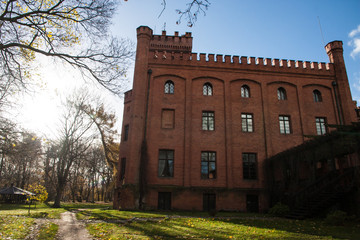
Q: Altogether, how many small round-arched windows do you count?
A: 5